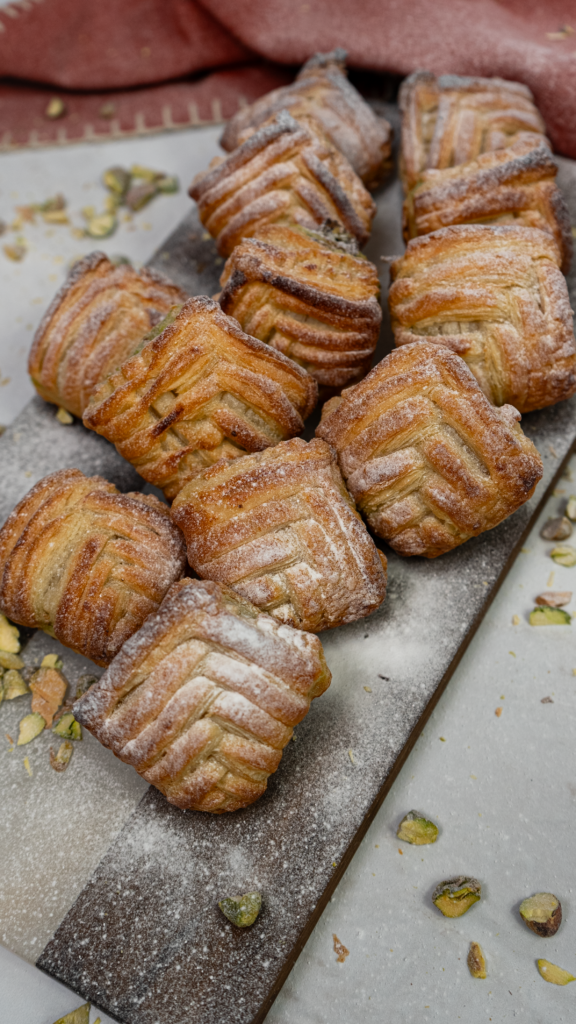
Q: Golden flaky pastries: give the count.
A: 12